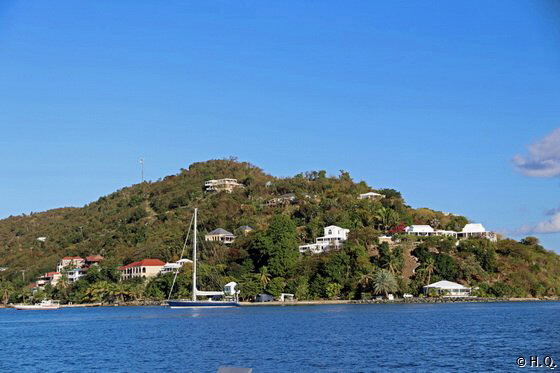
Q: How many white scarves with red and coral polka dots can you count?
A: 0